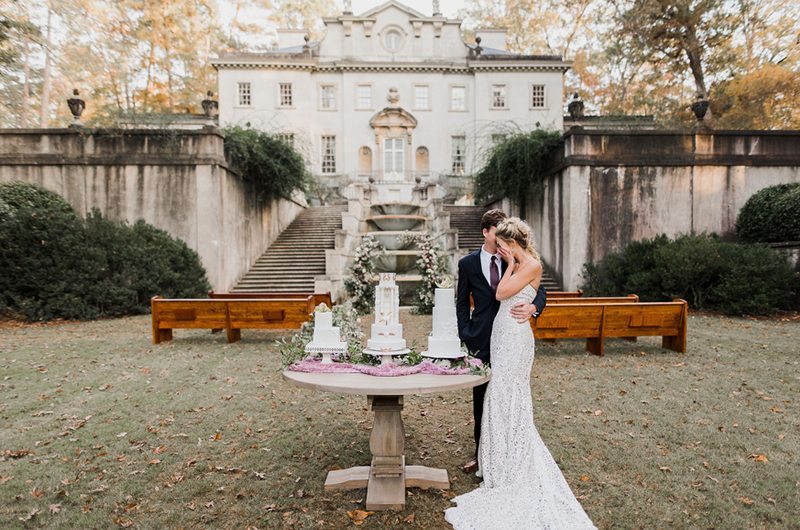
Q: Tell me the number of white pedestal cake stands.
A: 3